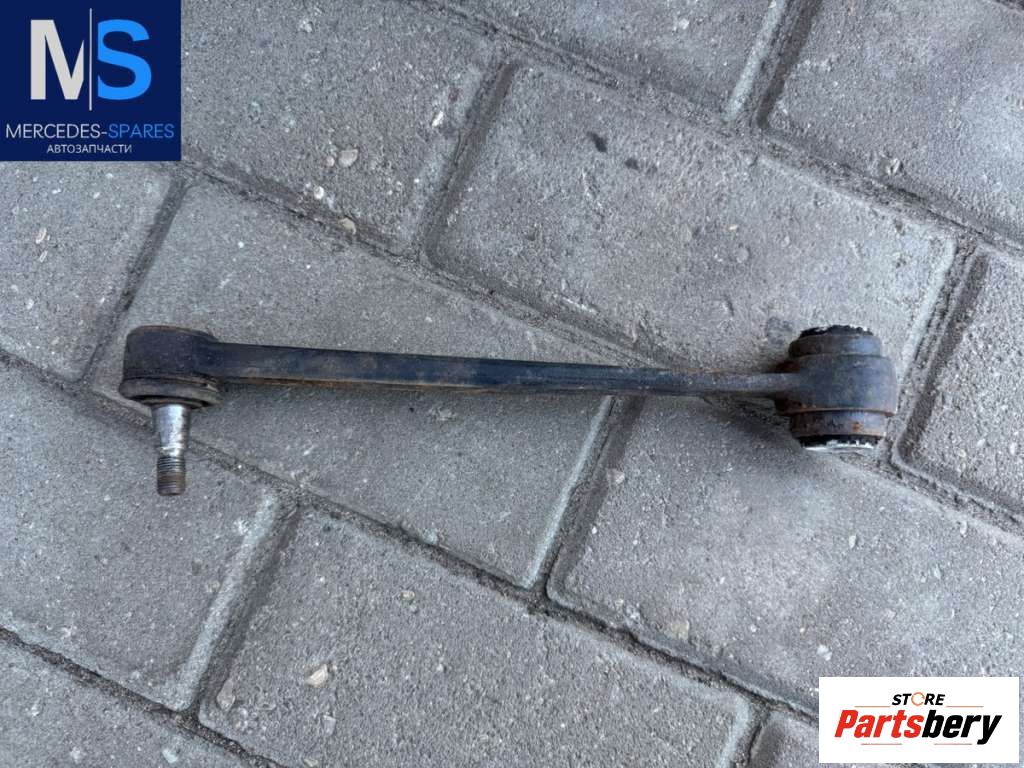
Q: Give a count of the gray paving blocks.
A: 12